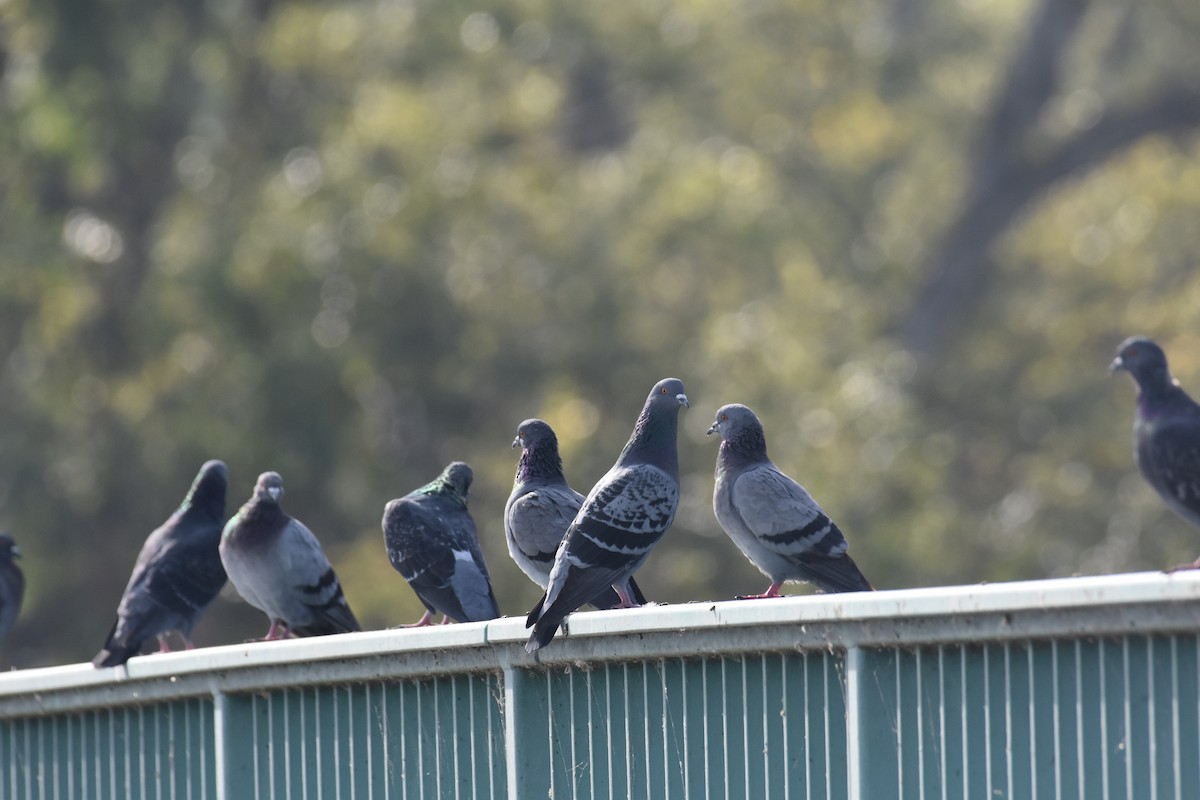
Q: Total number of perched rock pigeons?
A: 8